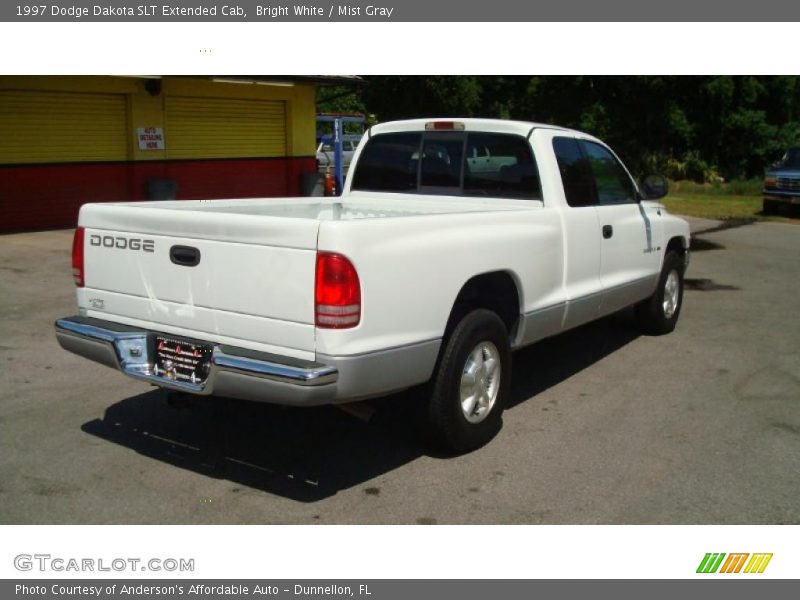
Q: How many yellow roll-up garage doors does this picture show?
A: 2